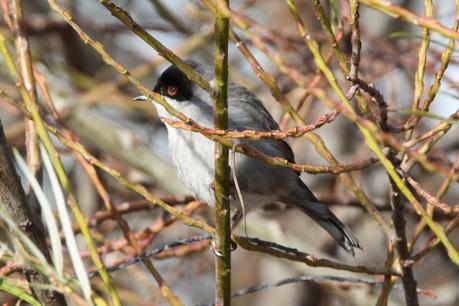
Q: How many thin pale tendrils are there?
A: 1